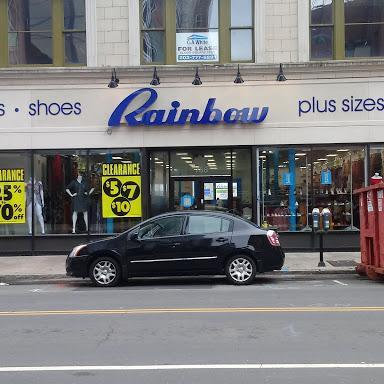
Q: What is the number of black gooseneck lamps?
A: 5